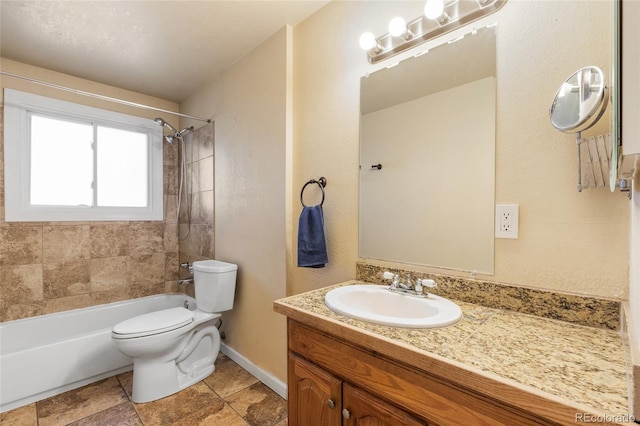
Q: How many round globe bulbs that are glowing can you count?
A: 3